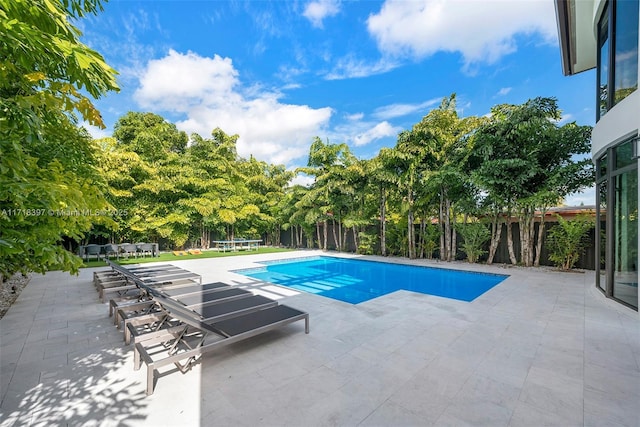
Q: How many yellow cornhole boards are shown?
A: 2